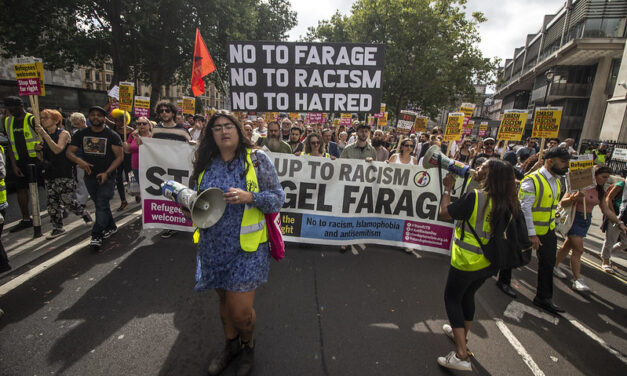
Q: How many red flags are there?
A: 1